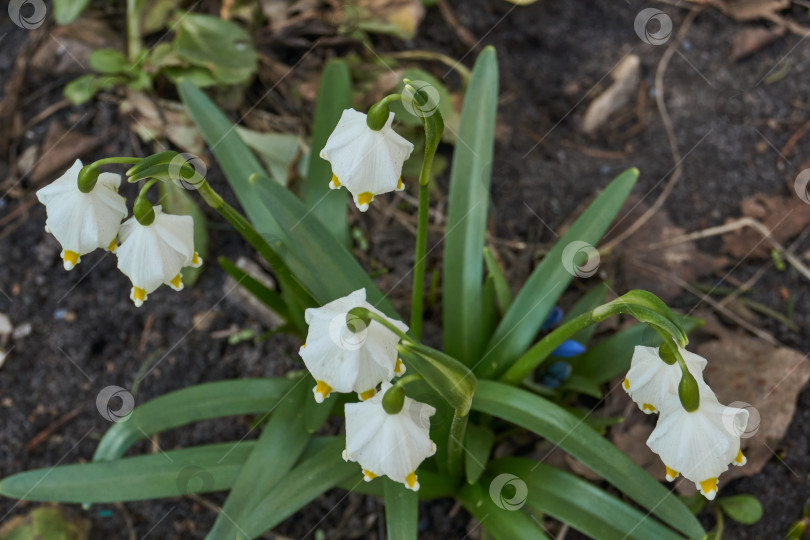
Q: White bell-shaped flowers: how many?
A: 7